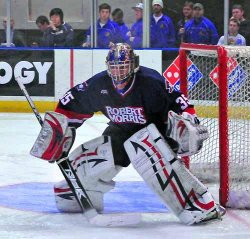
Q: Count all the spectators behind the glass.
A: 11